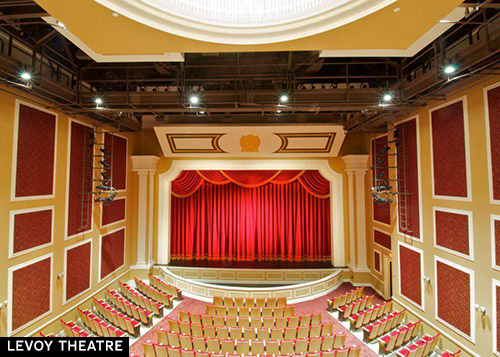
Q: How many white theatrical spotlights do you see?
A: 6